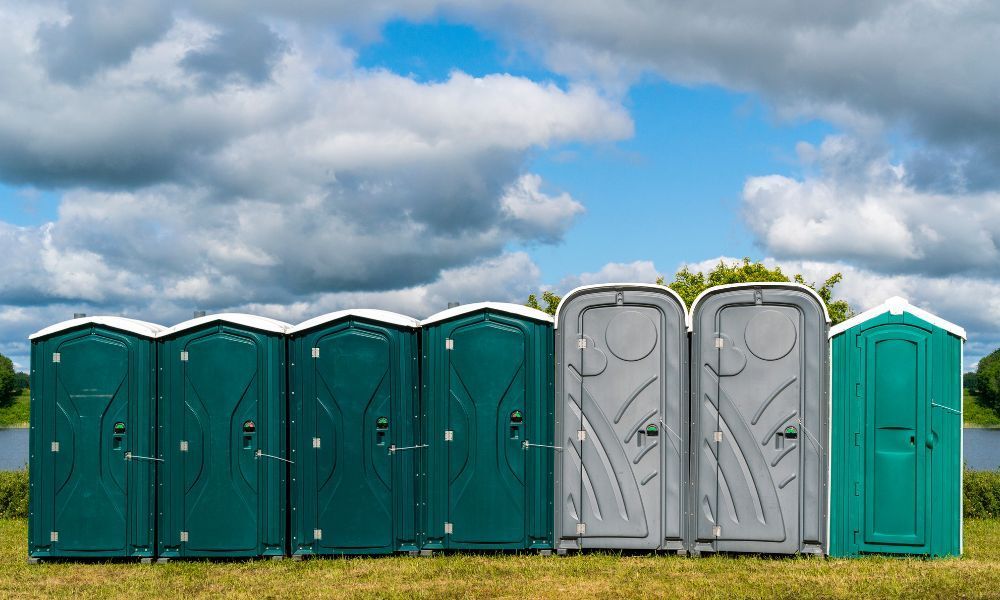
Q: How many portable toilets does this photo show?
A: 7